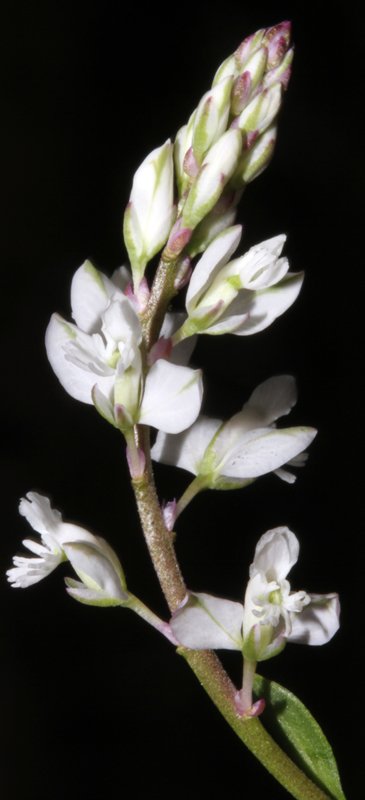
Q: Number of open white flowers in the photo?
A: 5